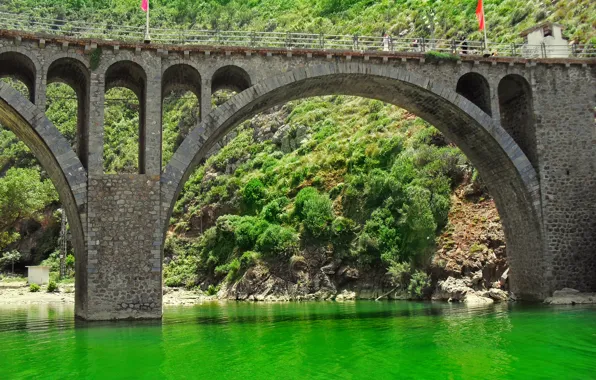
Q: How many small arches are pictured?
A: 7